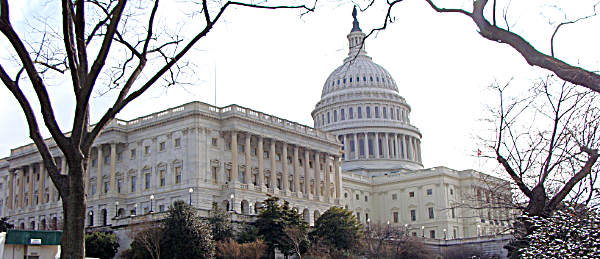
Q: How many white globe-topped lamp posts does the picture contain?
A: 12